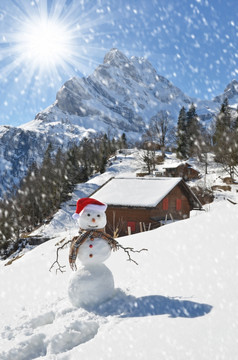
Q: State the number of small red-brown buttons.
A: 3